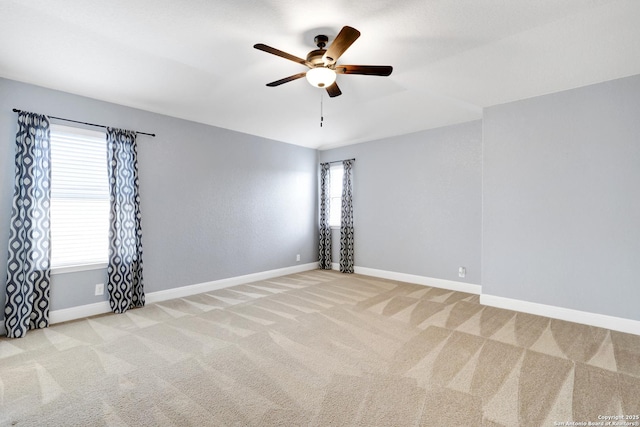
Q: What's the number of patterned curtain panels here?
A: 4